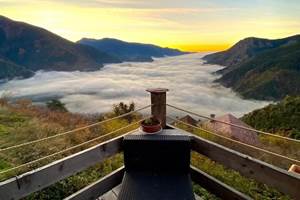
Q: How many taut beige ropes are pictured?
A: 4